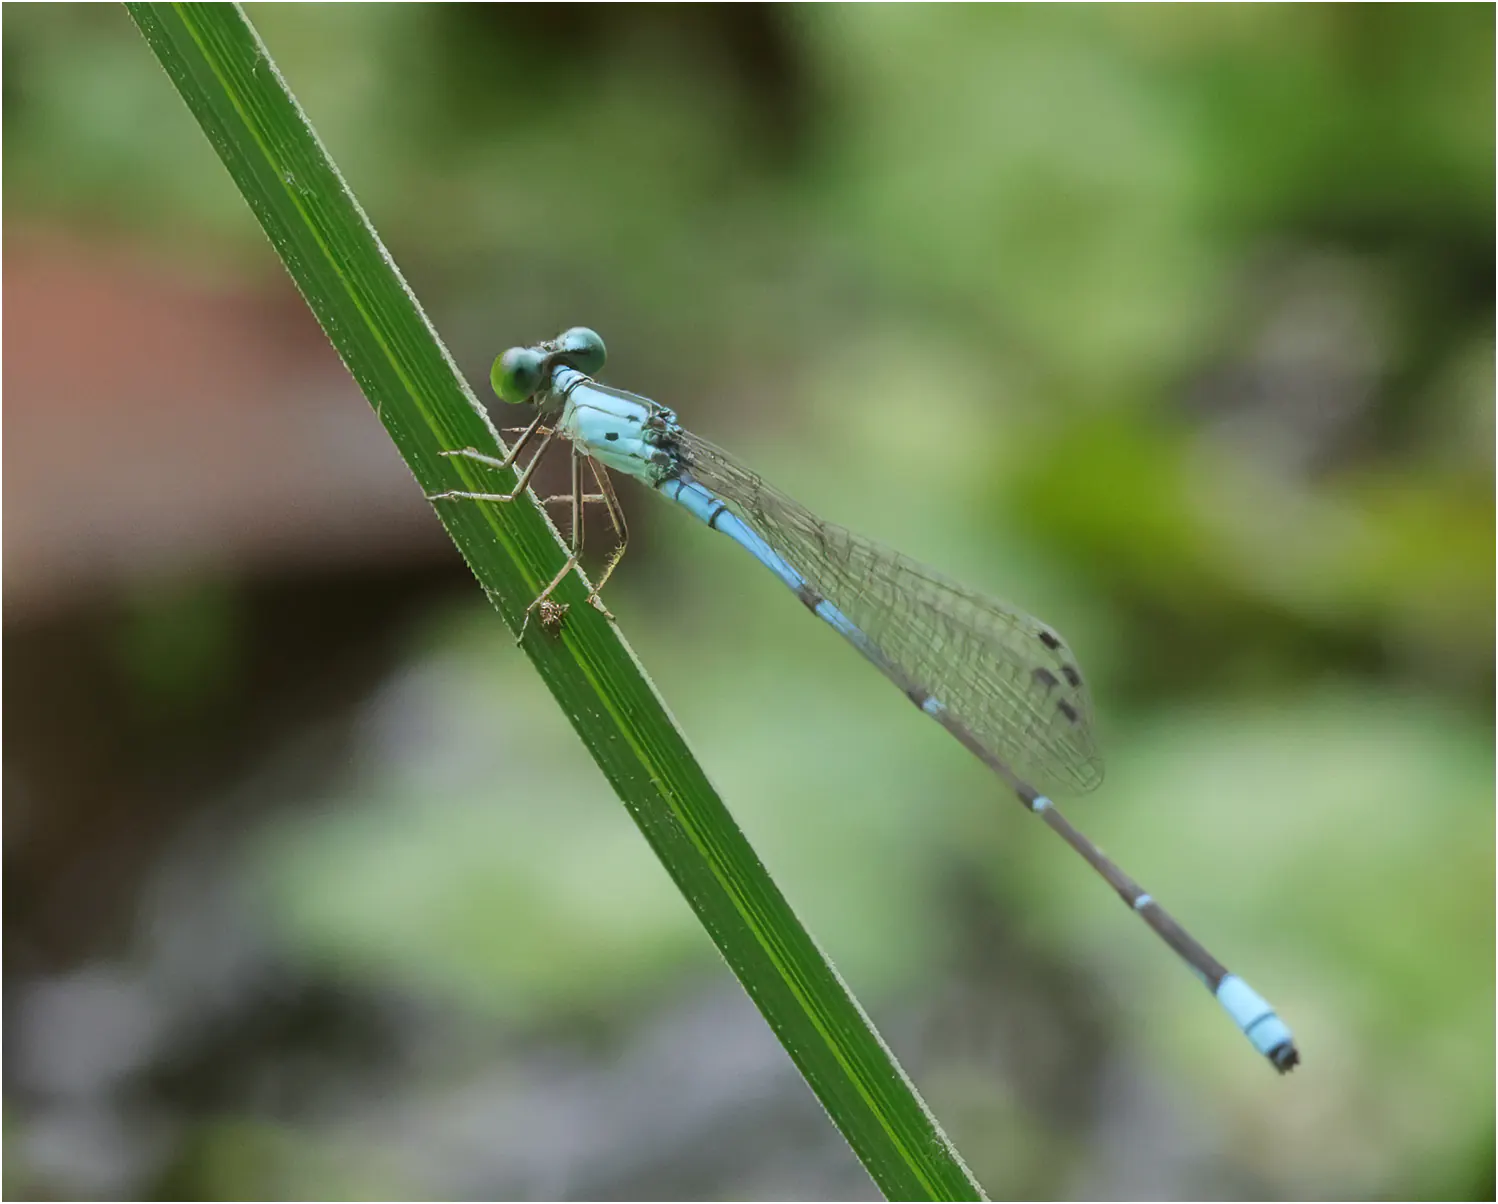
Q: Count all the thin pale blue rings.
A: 3